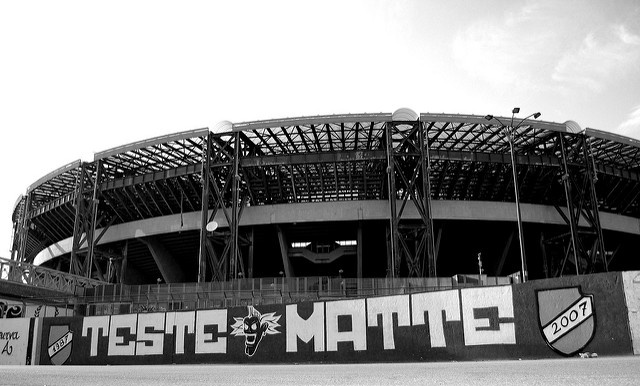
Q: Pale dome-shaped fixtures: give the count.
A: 3